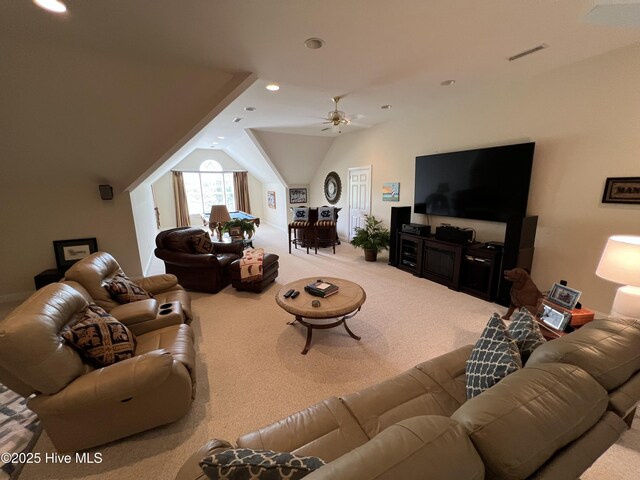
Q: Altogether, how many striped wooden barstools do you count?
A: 2